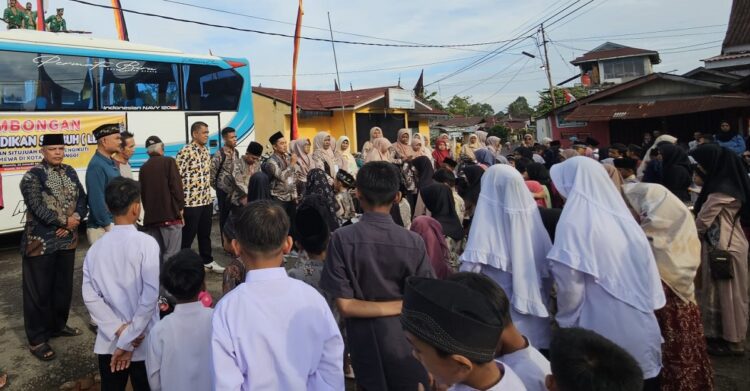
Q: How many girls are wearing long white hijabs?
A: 2